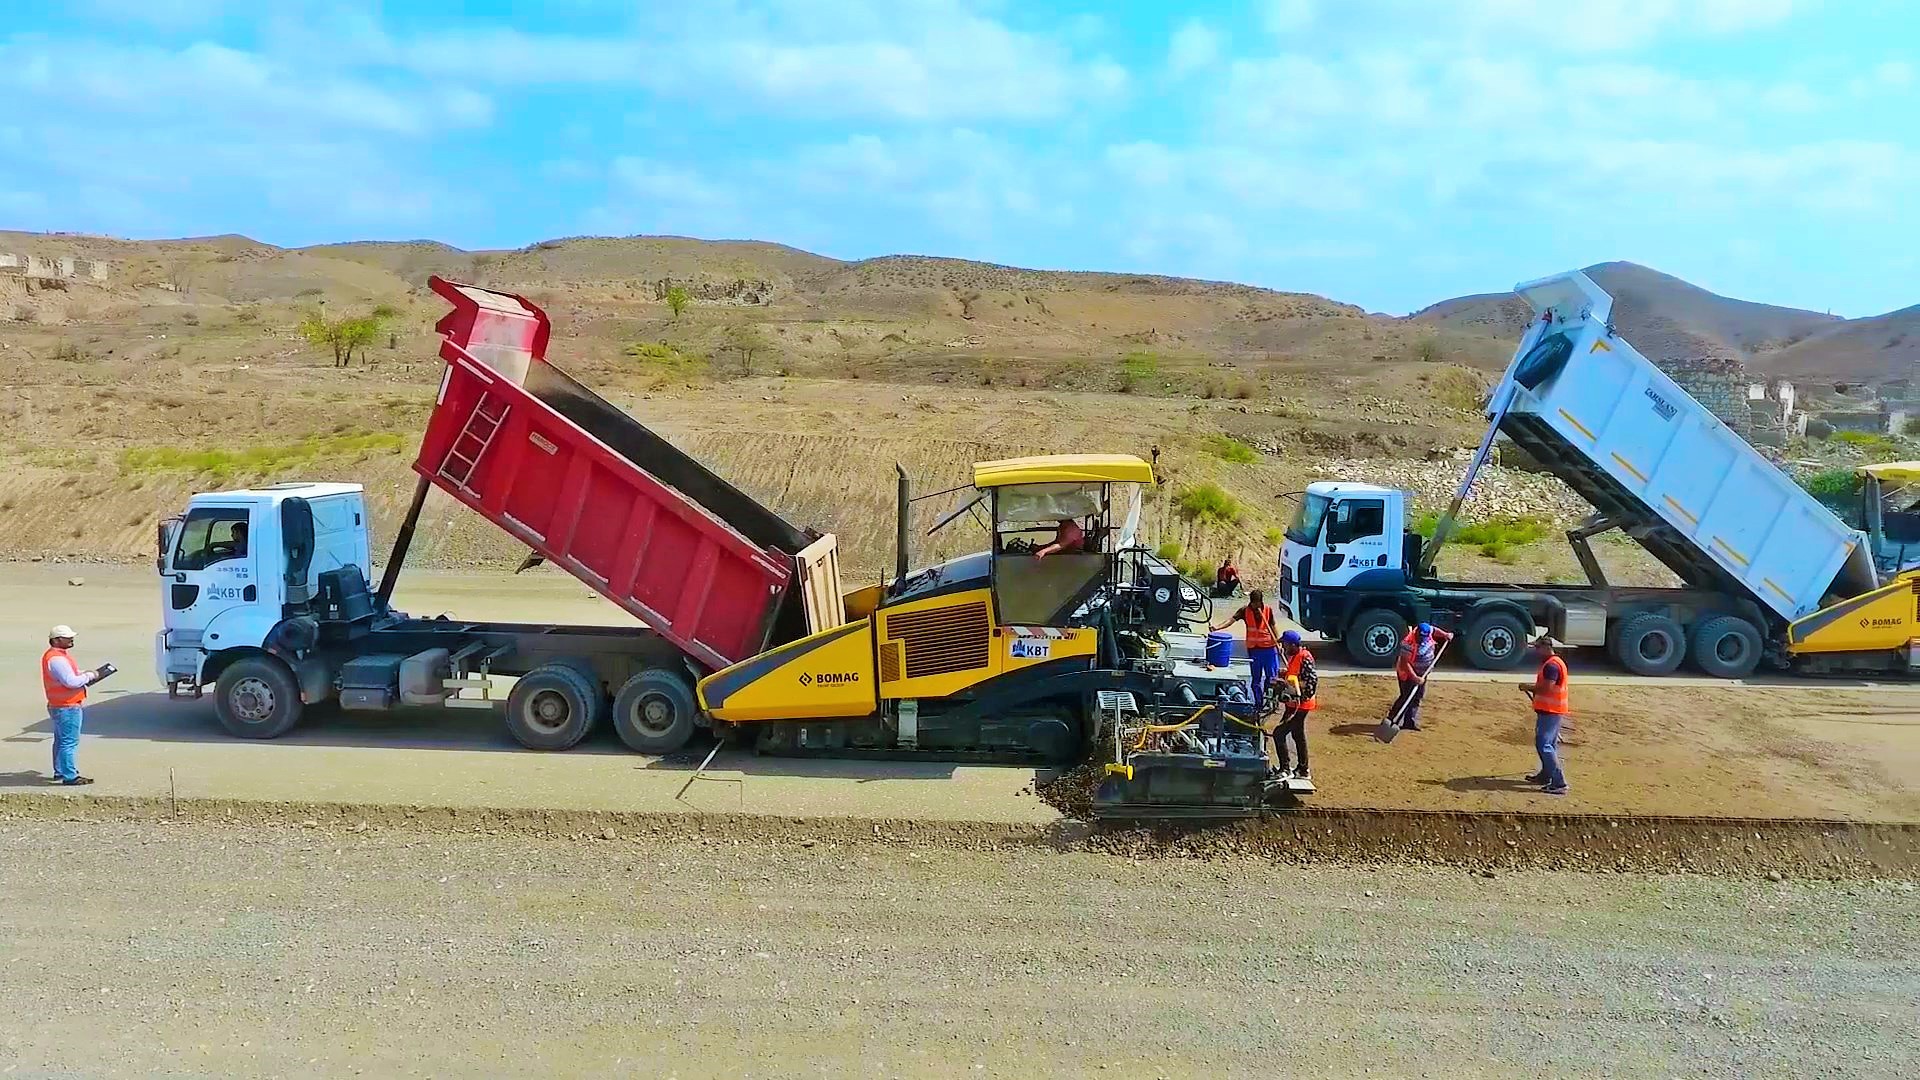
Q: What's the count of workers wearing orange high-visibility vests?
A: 5